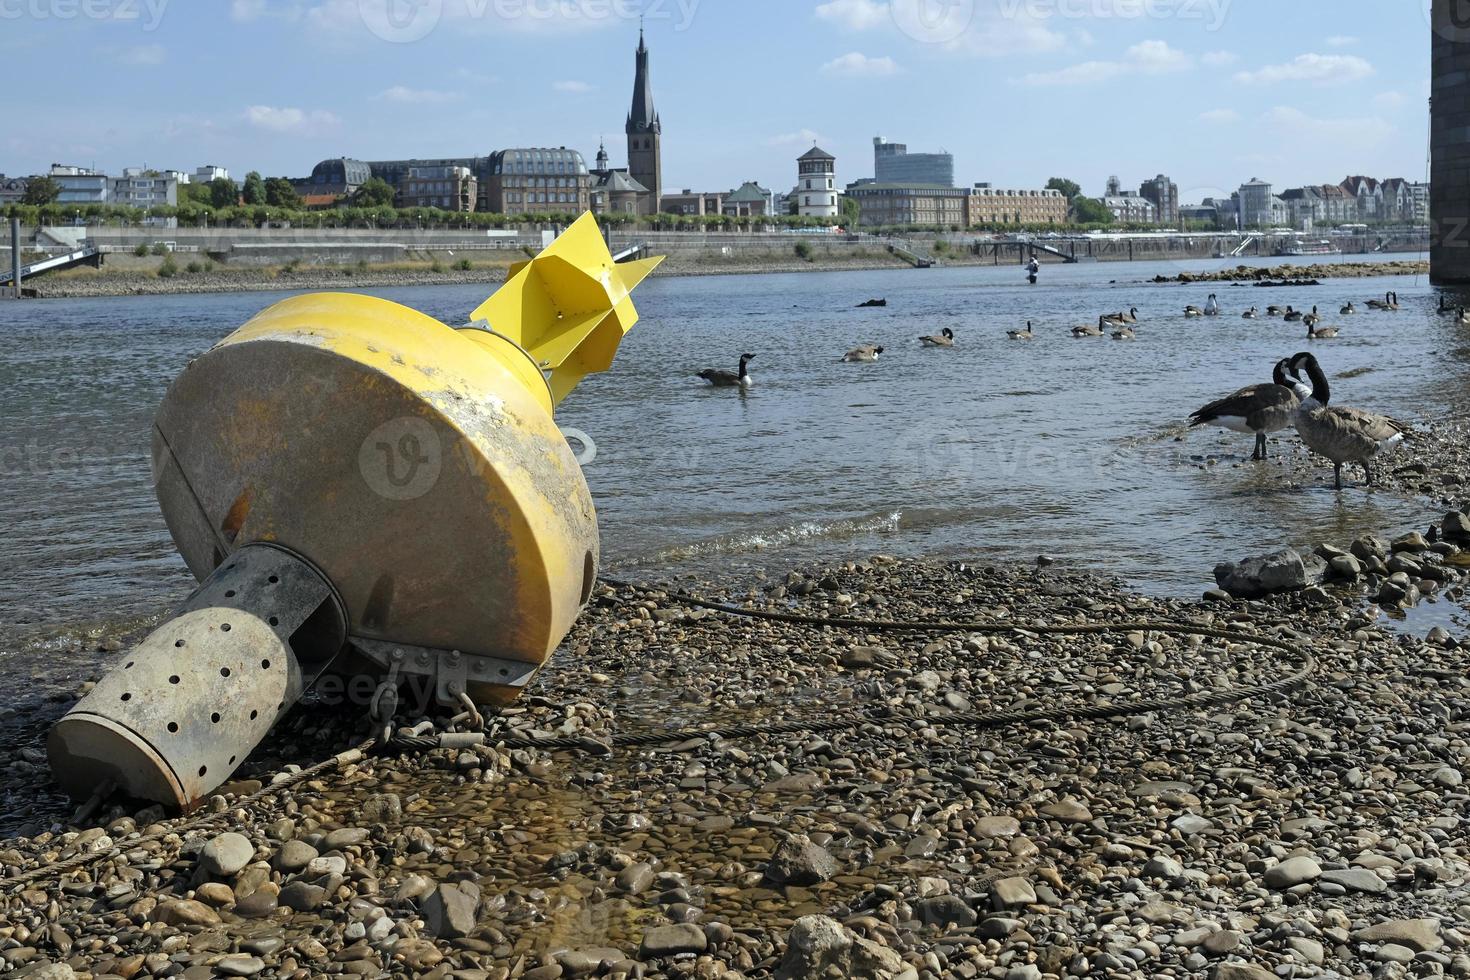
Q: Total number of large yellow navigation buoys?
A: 1